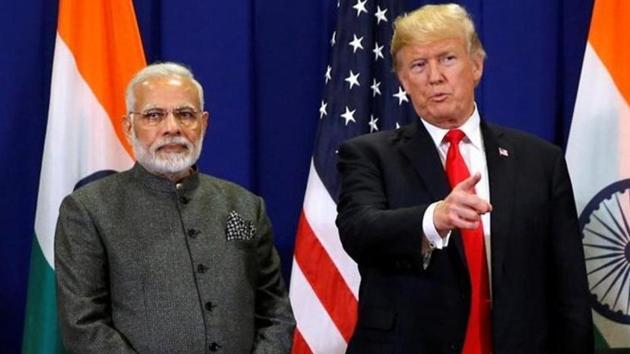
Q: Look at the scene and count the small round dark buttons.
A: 5